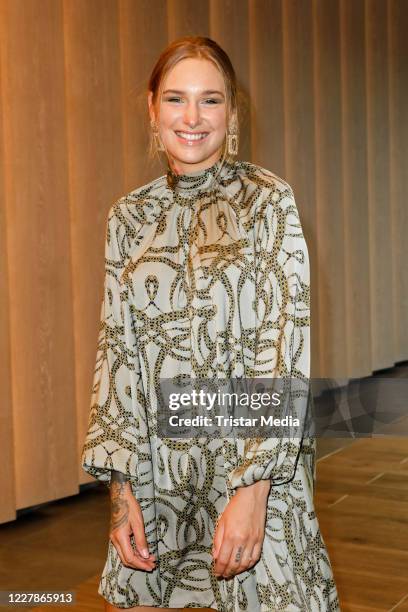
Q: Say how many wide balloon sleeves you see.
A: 2